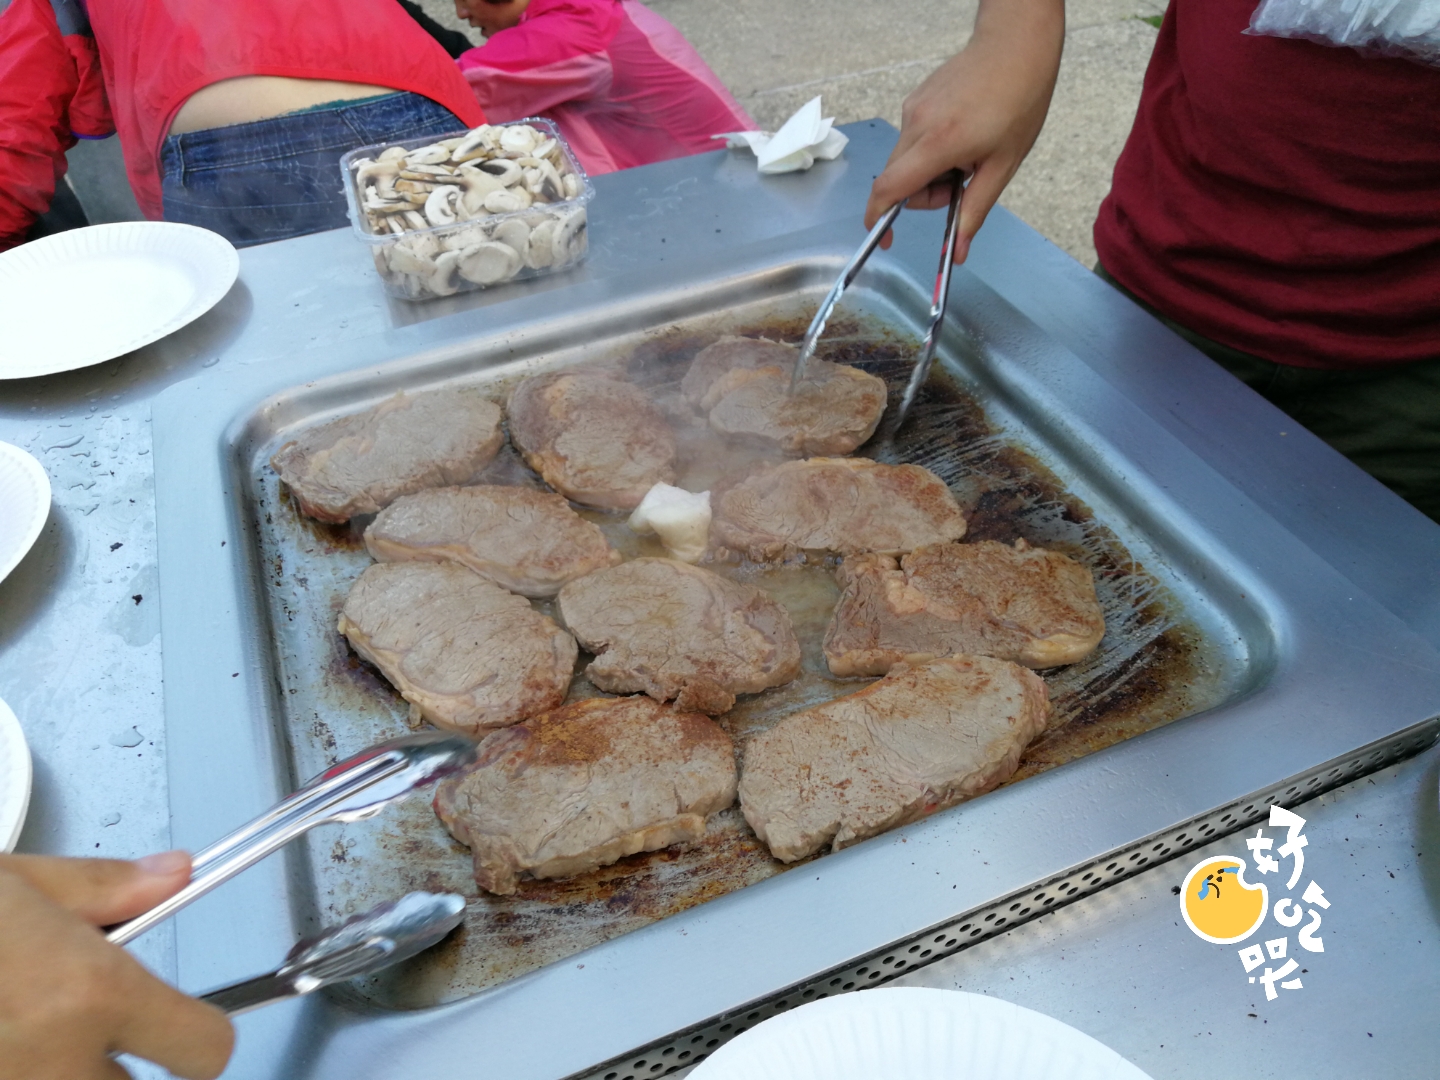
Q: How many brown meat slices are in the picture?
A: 10